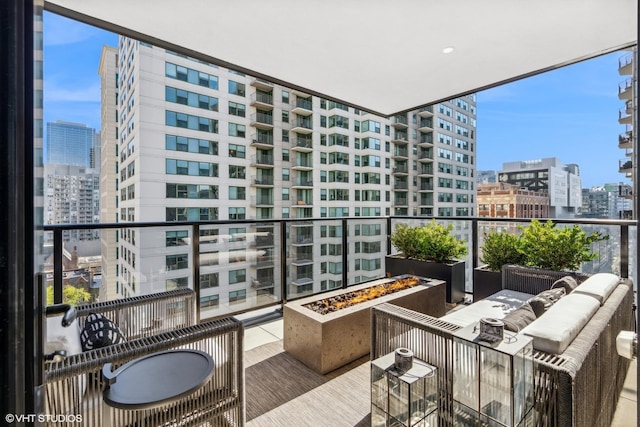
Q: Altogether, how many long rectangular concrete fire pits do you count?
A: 1